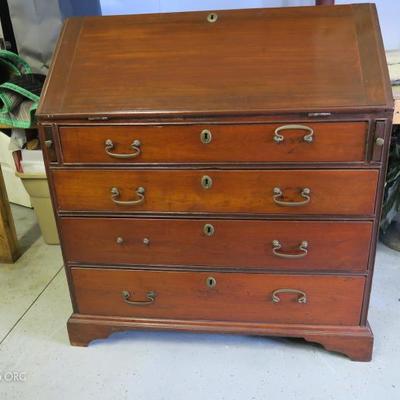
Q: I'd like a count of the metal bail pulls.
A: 7